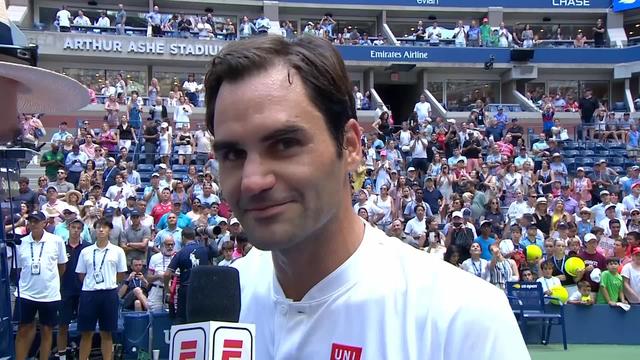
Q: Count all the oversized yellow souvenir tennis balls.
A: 3